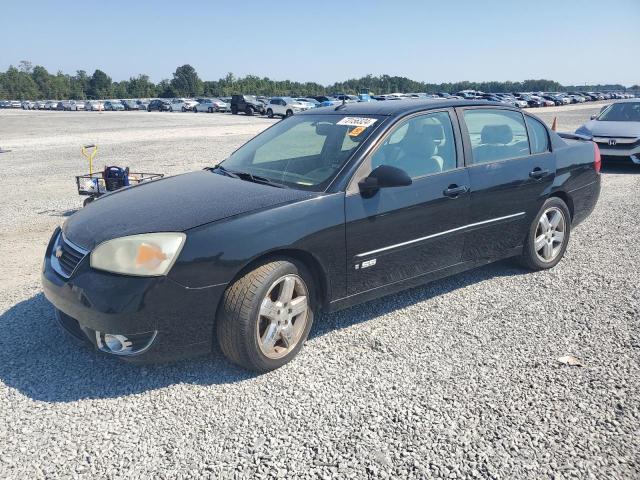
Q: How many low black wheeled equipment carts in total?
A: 1